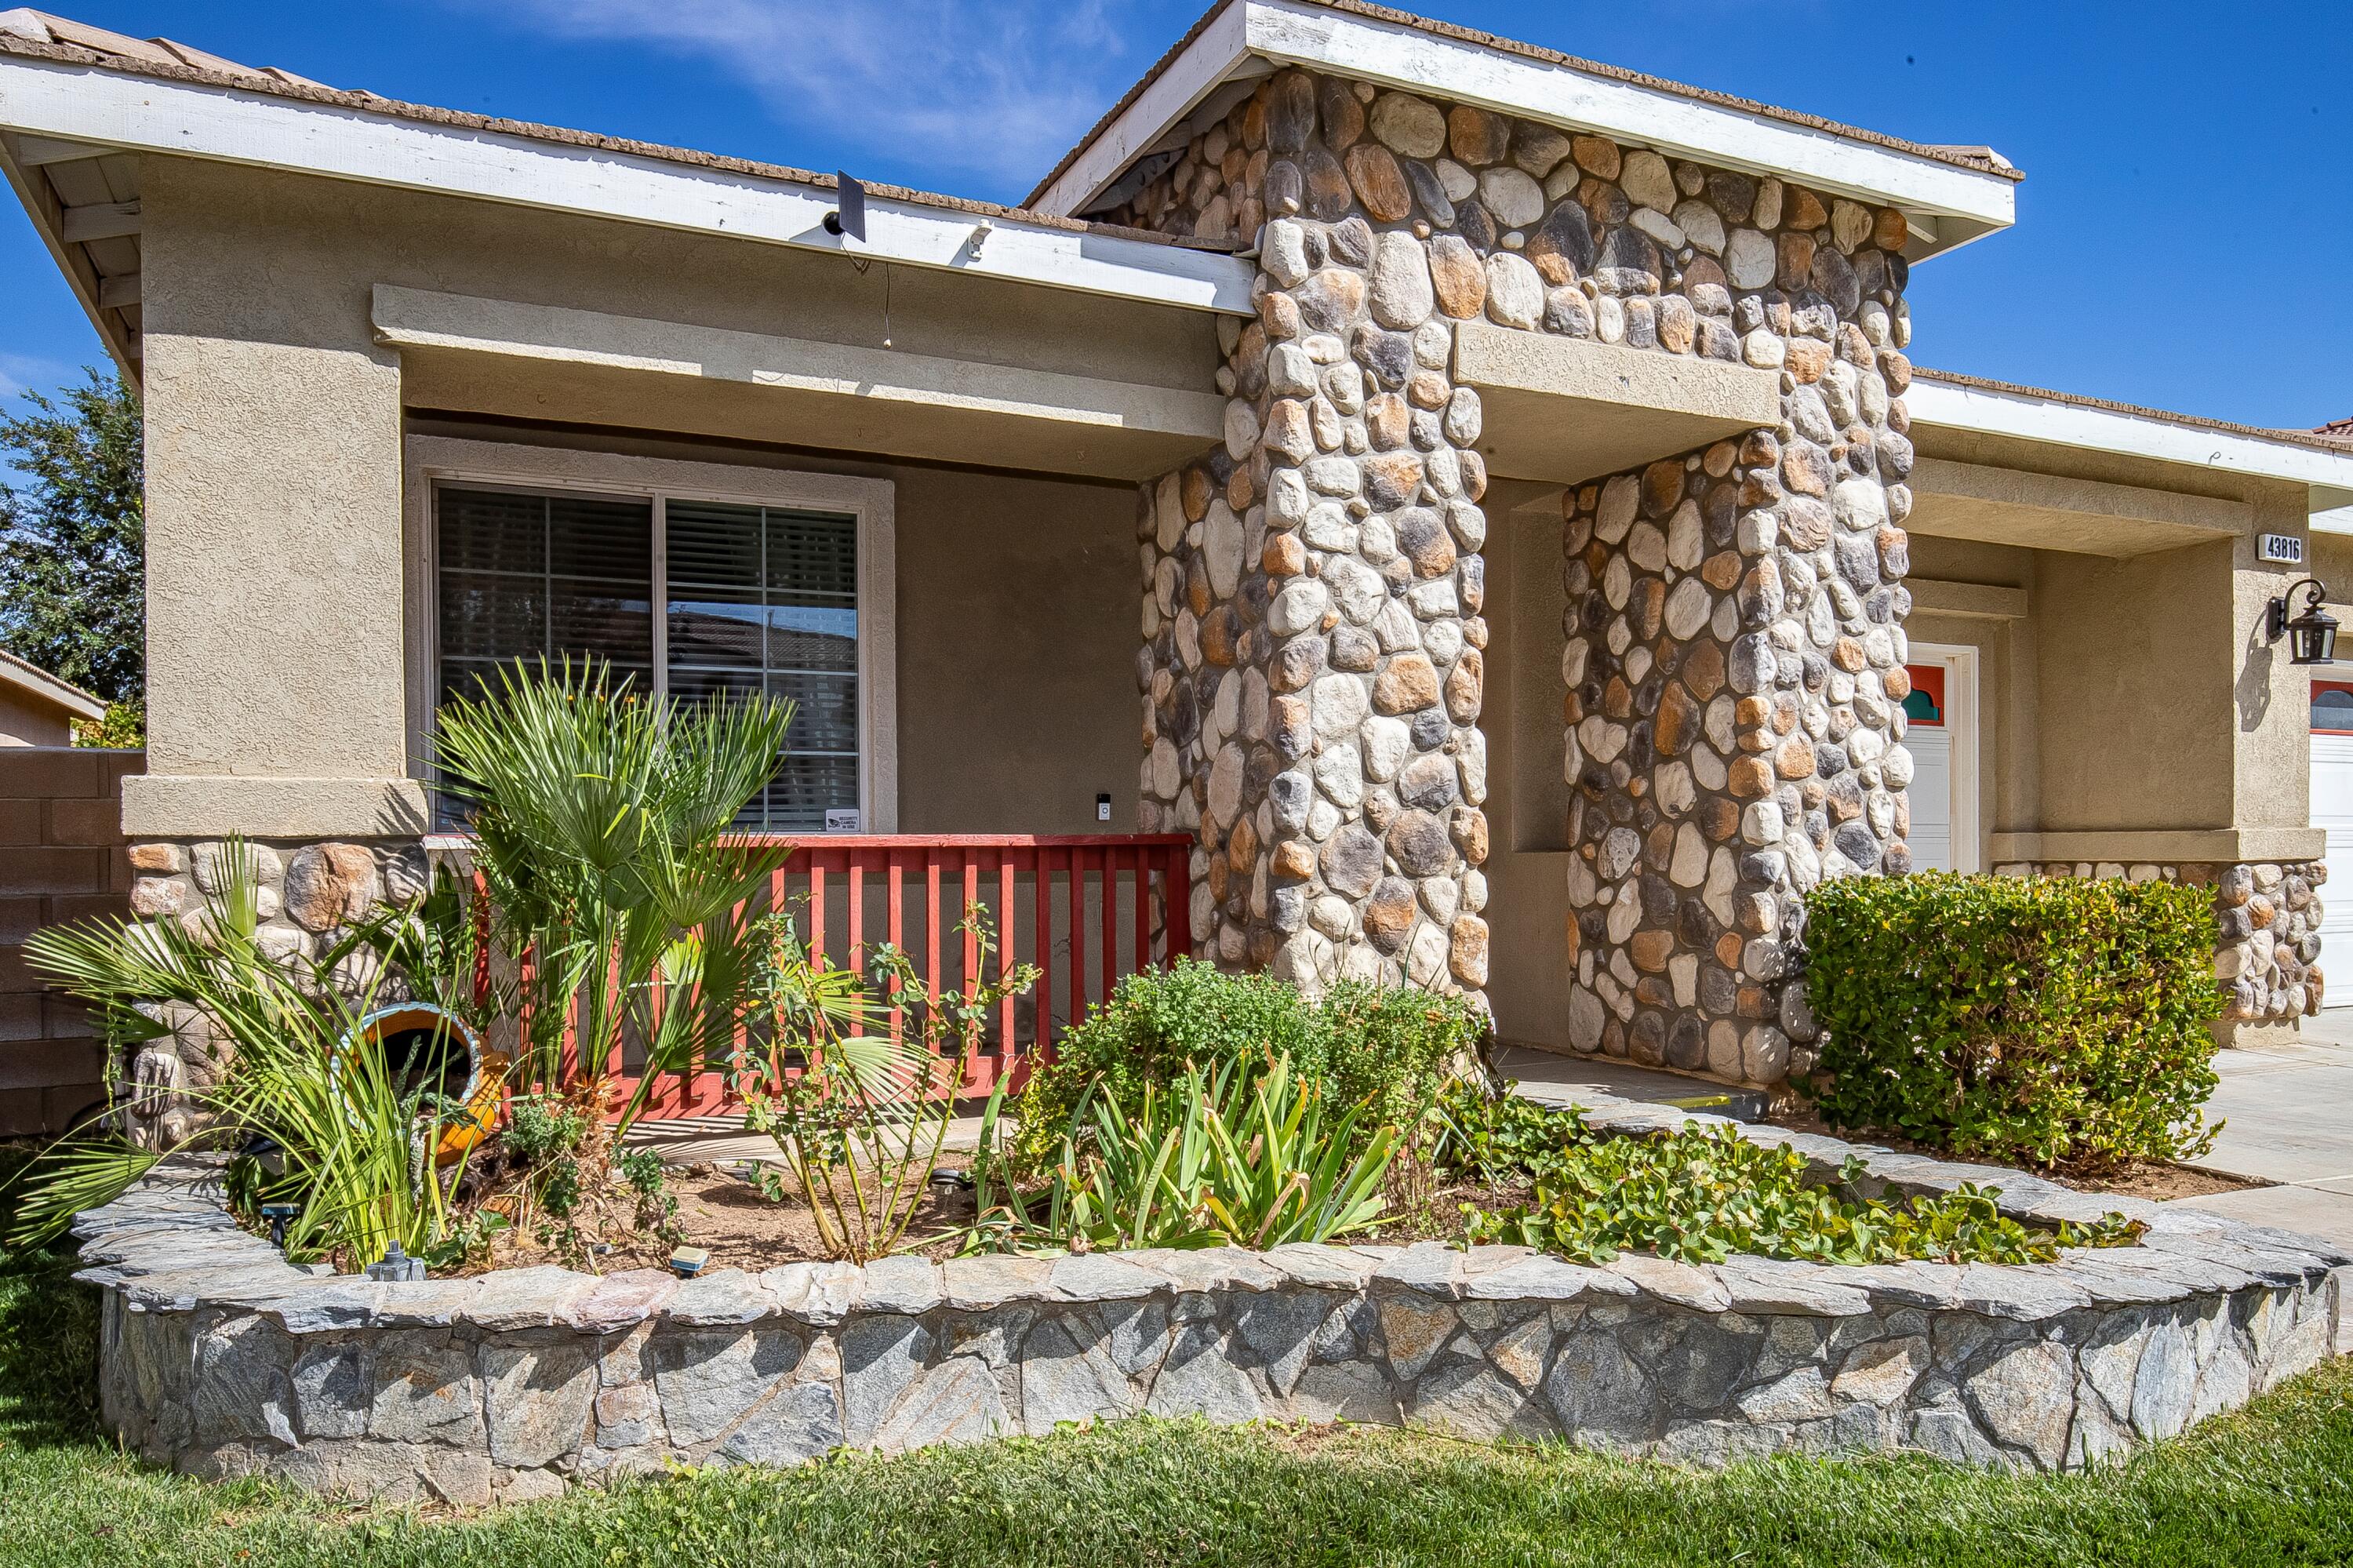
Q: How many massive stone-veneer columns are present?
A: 2